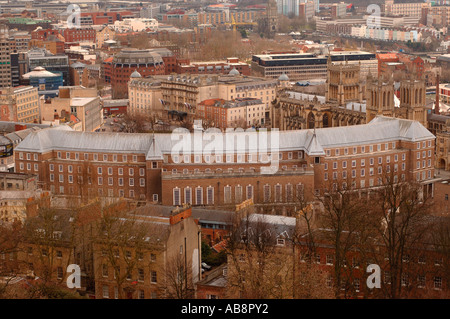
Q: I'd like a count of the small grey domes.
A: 3